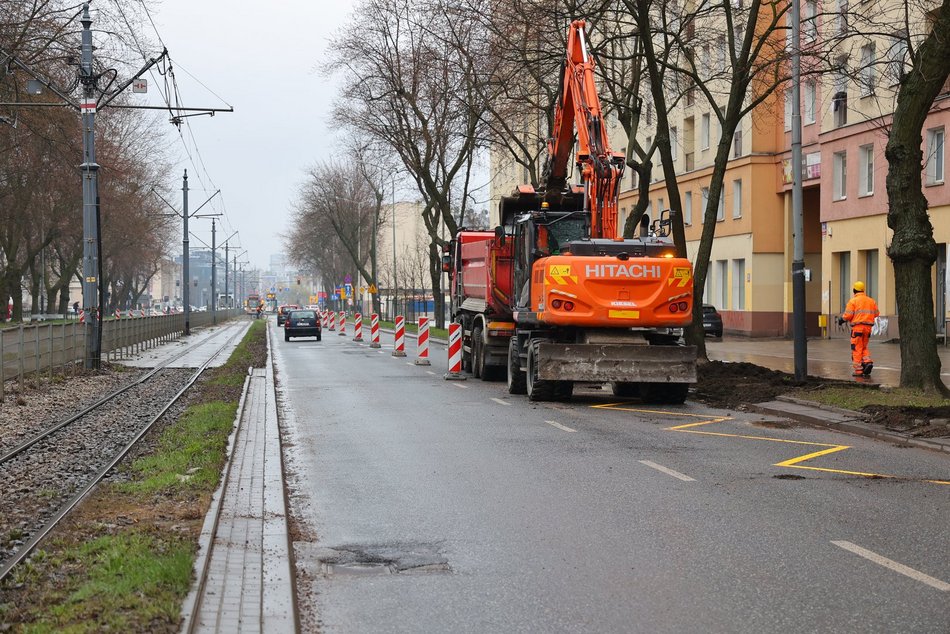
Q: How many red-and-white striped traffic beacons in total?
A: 8